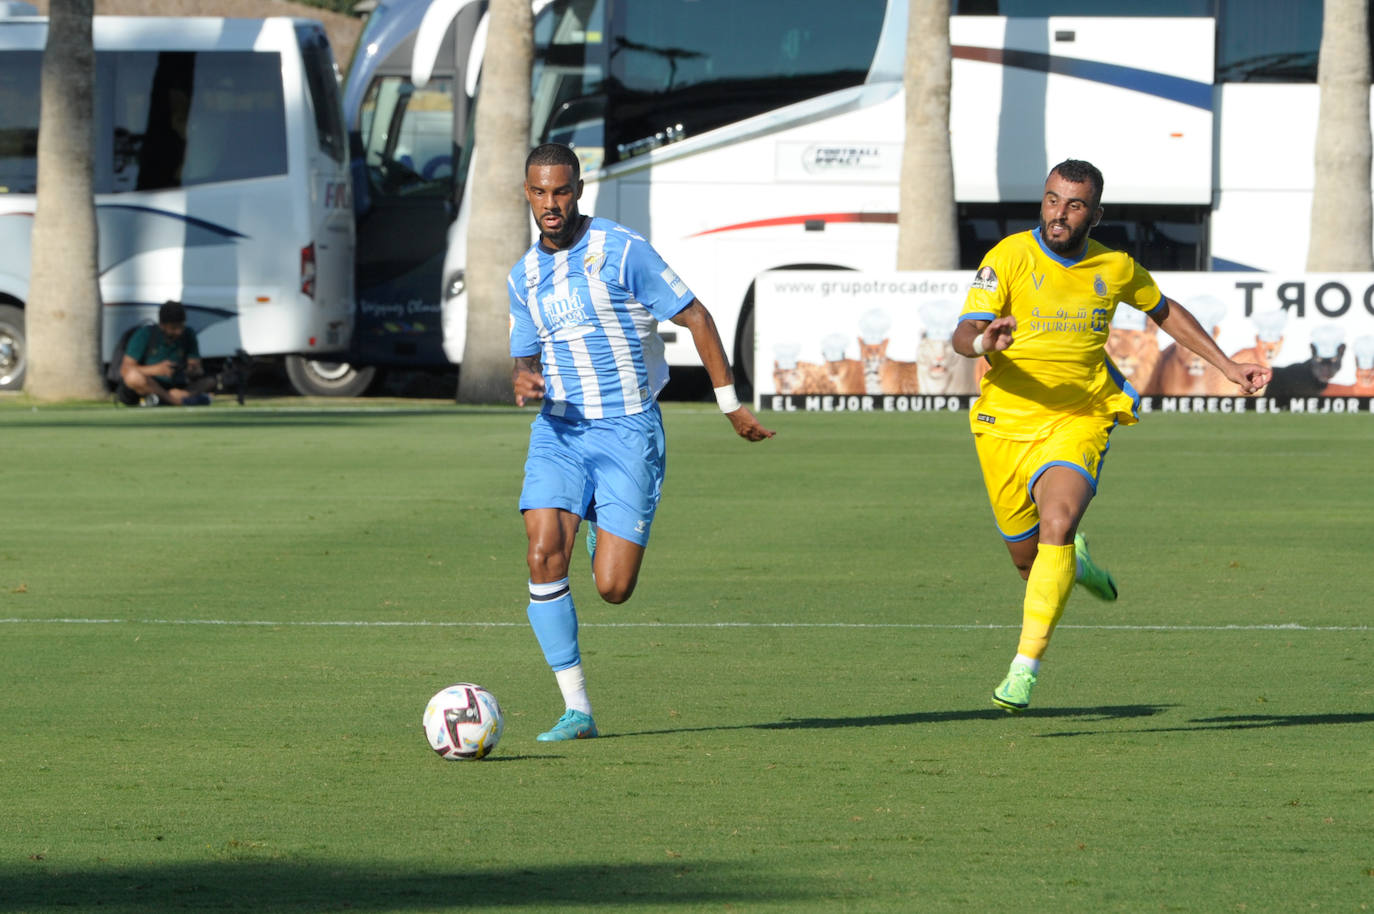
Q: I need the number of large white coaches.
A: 2